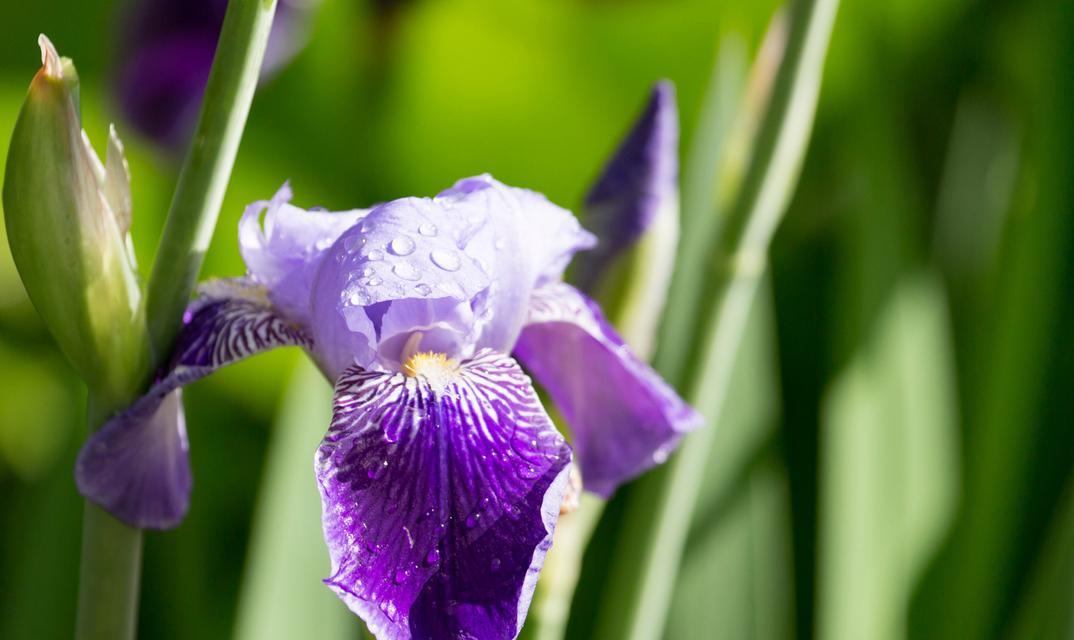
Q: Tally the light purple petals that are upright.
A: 3